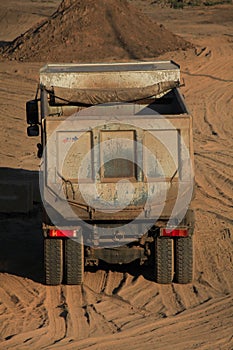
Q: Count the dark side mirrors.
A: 2